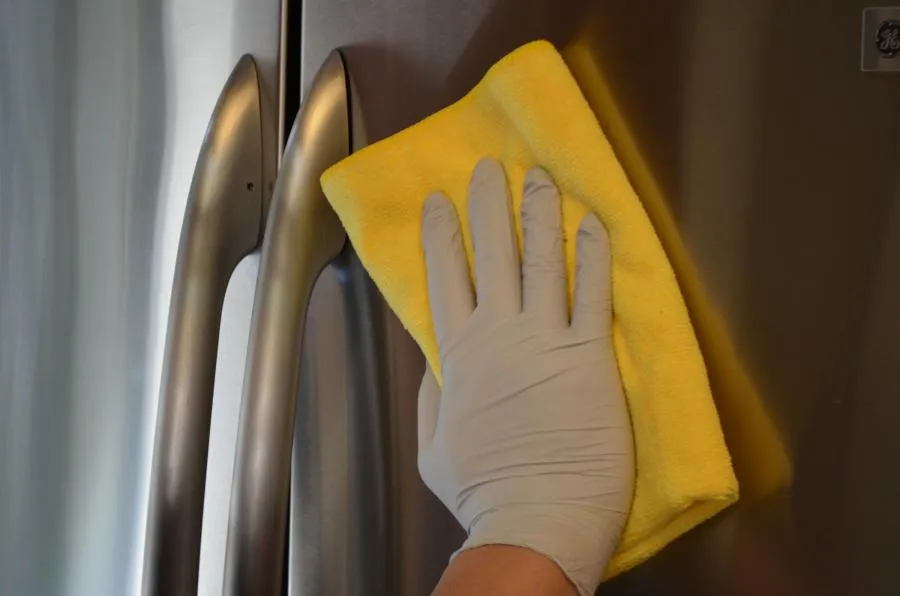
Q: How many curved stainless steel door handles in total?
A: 2